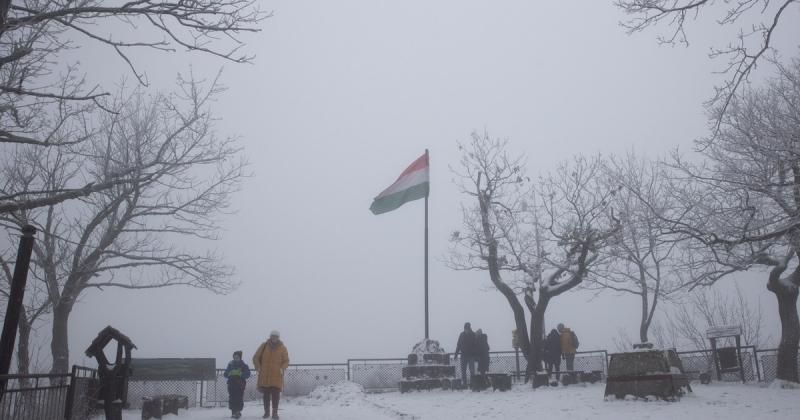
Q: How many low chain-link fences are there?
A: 1